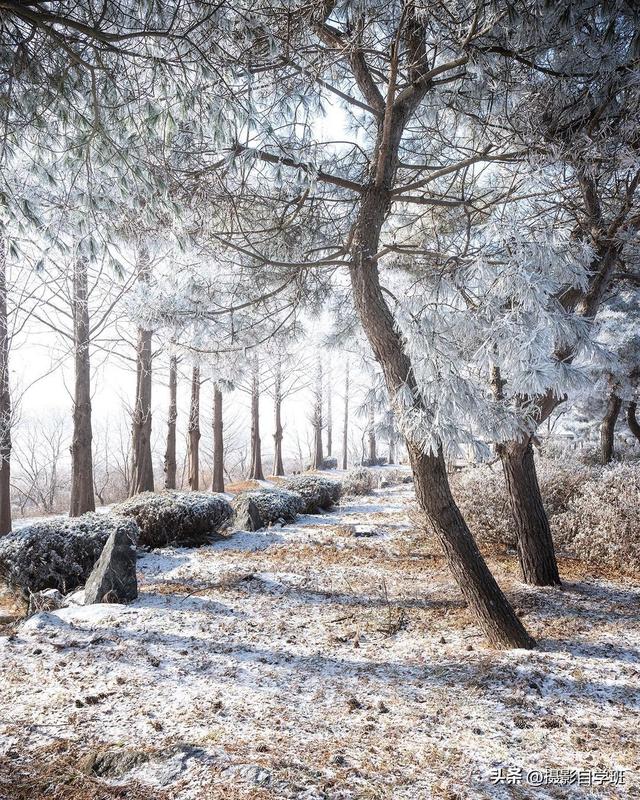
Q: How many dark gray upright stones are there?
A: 2